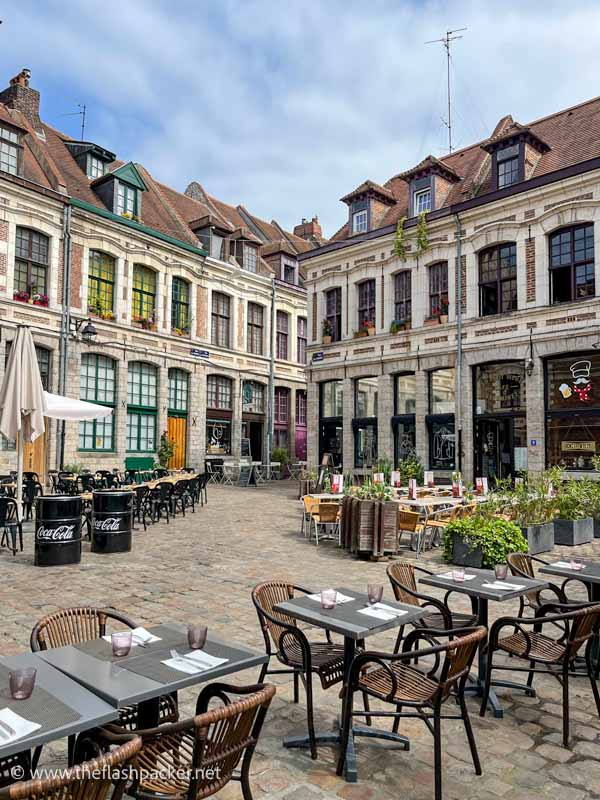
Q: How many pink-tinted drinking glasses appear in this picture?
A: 8